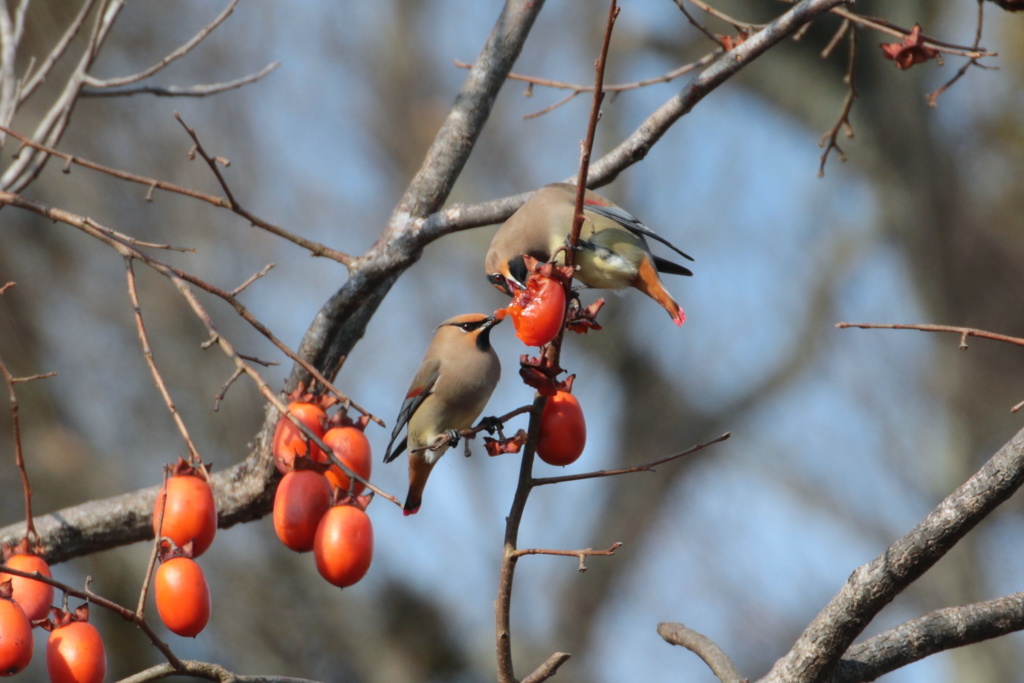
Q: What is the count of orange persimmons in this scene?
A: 11